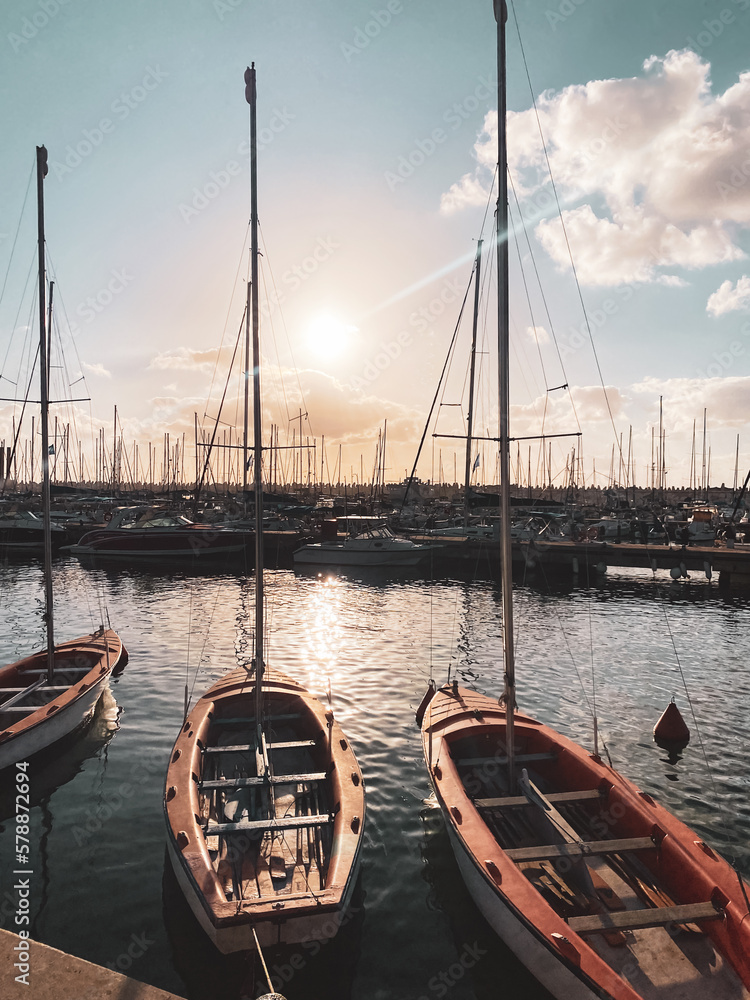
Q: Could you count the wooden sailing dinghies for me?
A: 3